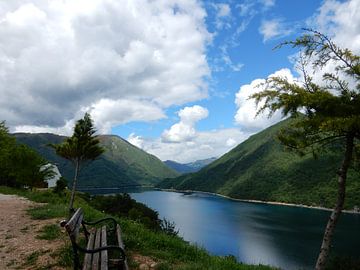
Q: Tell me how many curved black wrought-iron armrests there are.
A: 2